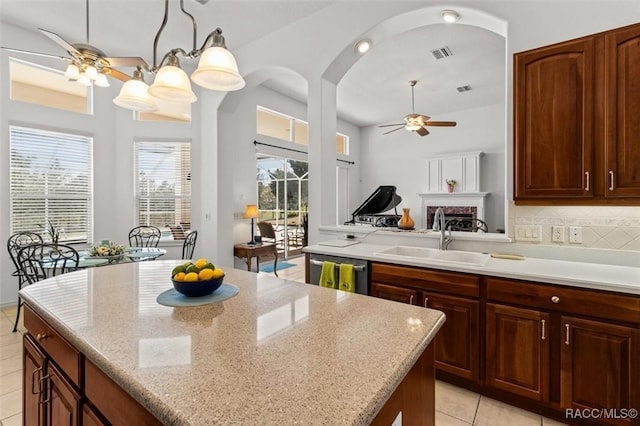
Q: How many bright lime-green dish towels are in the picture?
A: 2